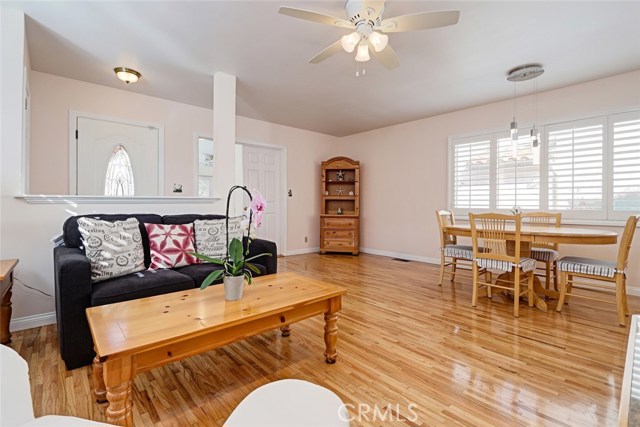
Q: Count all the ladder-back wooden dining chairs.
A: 4